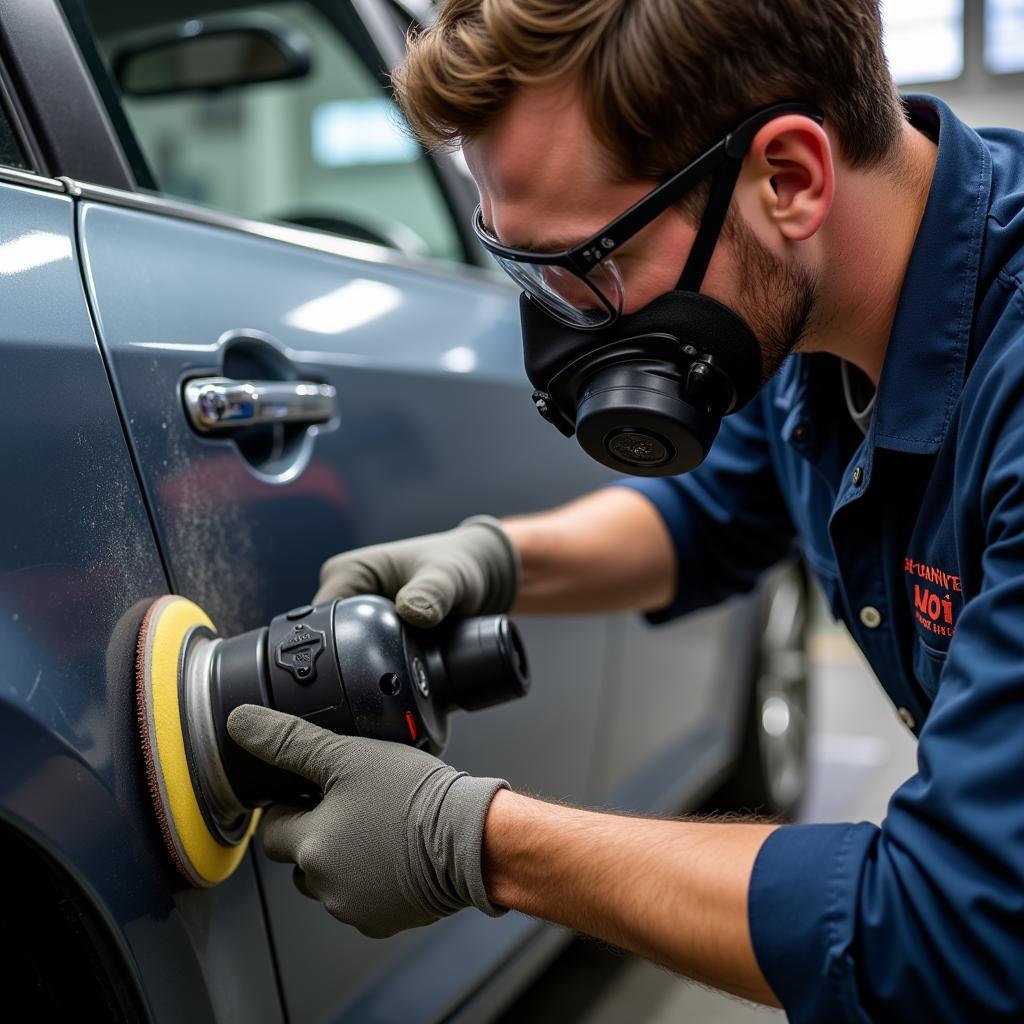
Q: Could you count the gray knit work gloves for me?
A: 2